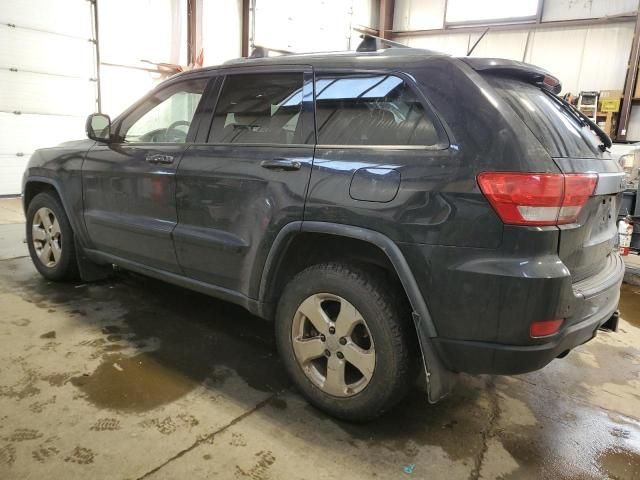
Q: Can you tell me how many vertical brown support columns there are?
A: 4